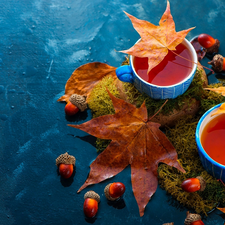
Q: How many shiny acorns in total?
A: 8